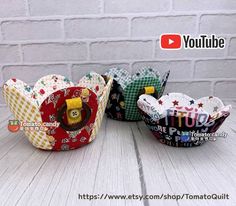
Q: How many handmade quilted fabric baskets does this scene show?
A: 3